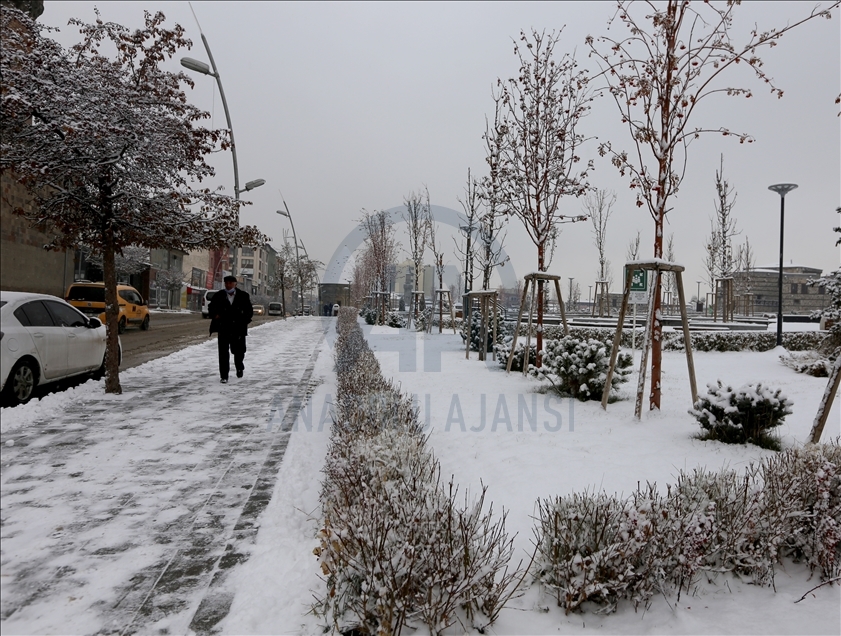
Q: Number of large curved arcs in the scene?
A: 1